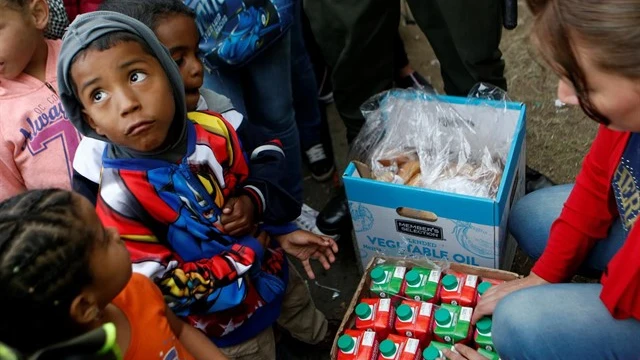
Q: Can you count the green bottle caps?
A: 11